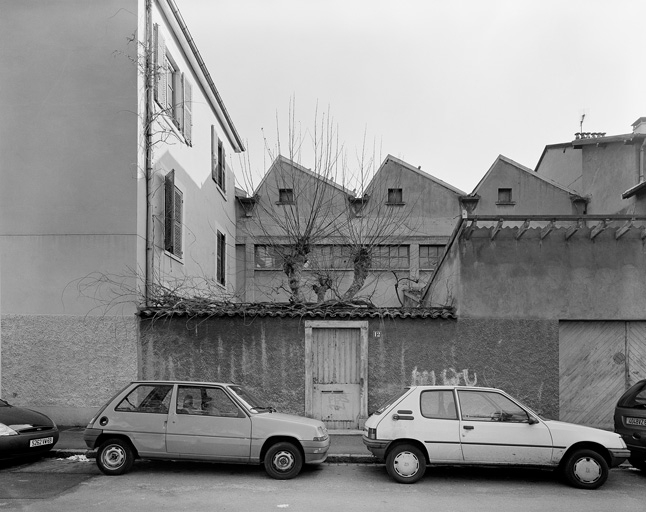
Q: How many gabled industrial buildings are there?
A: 3